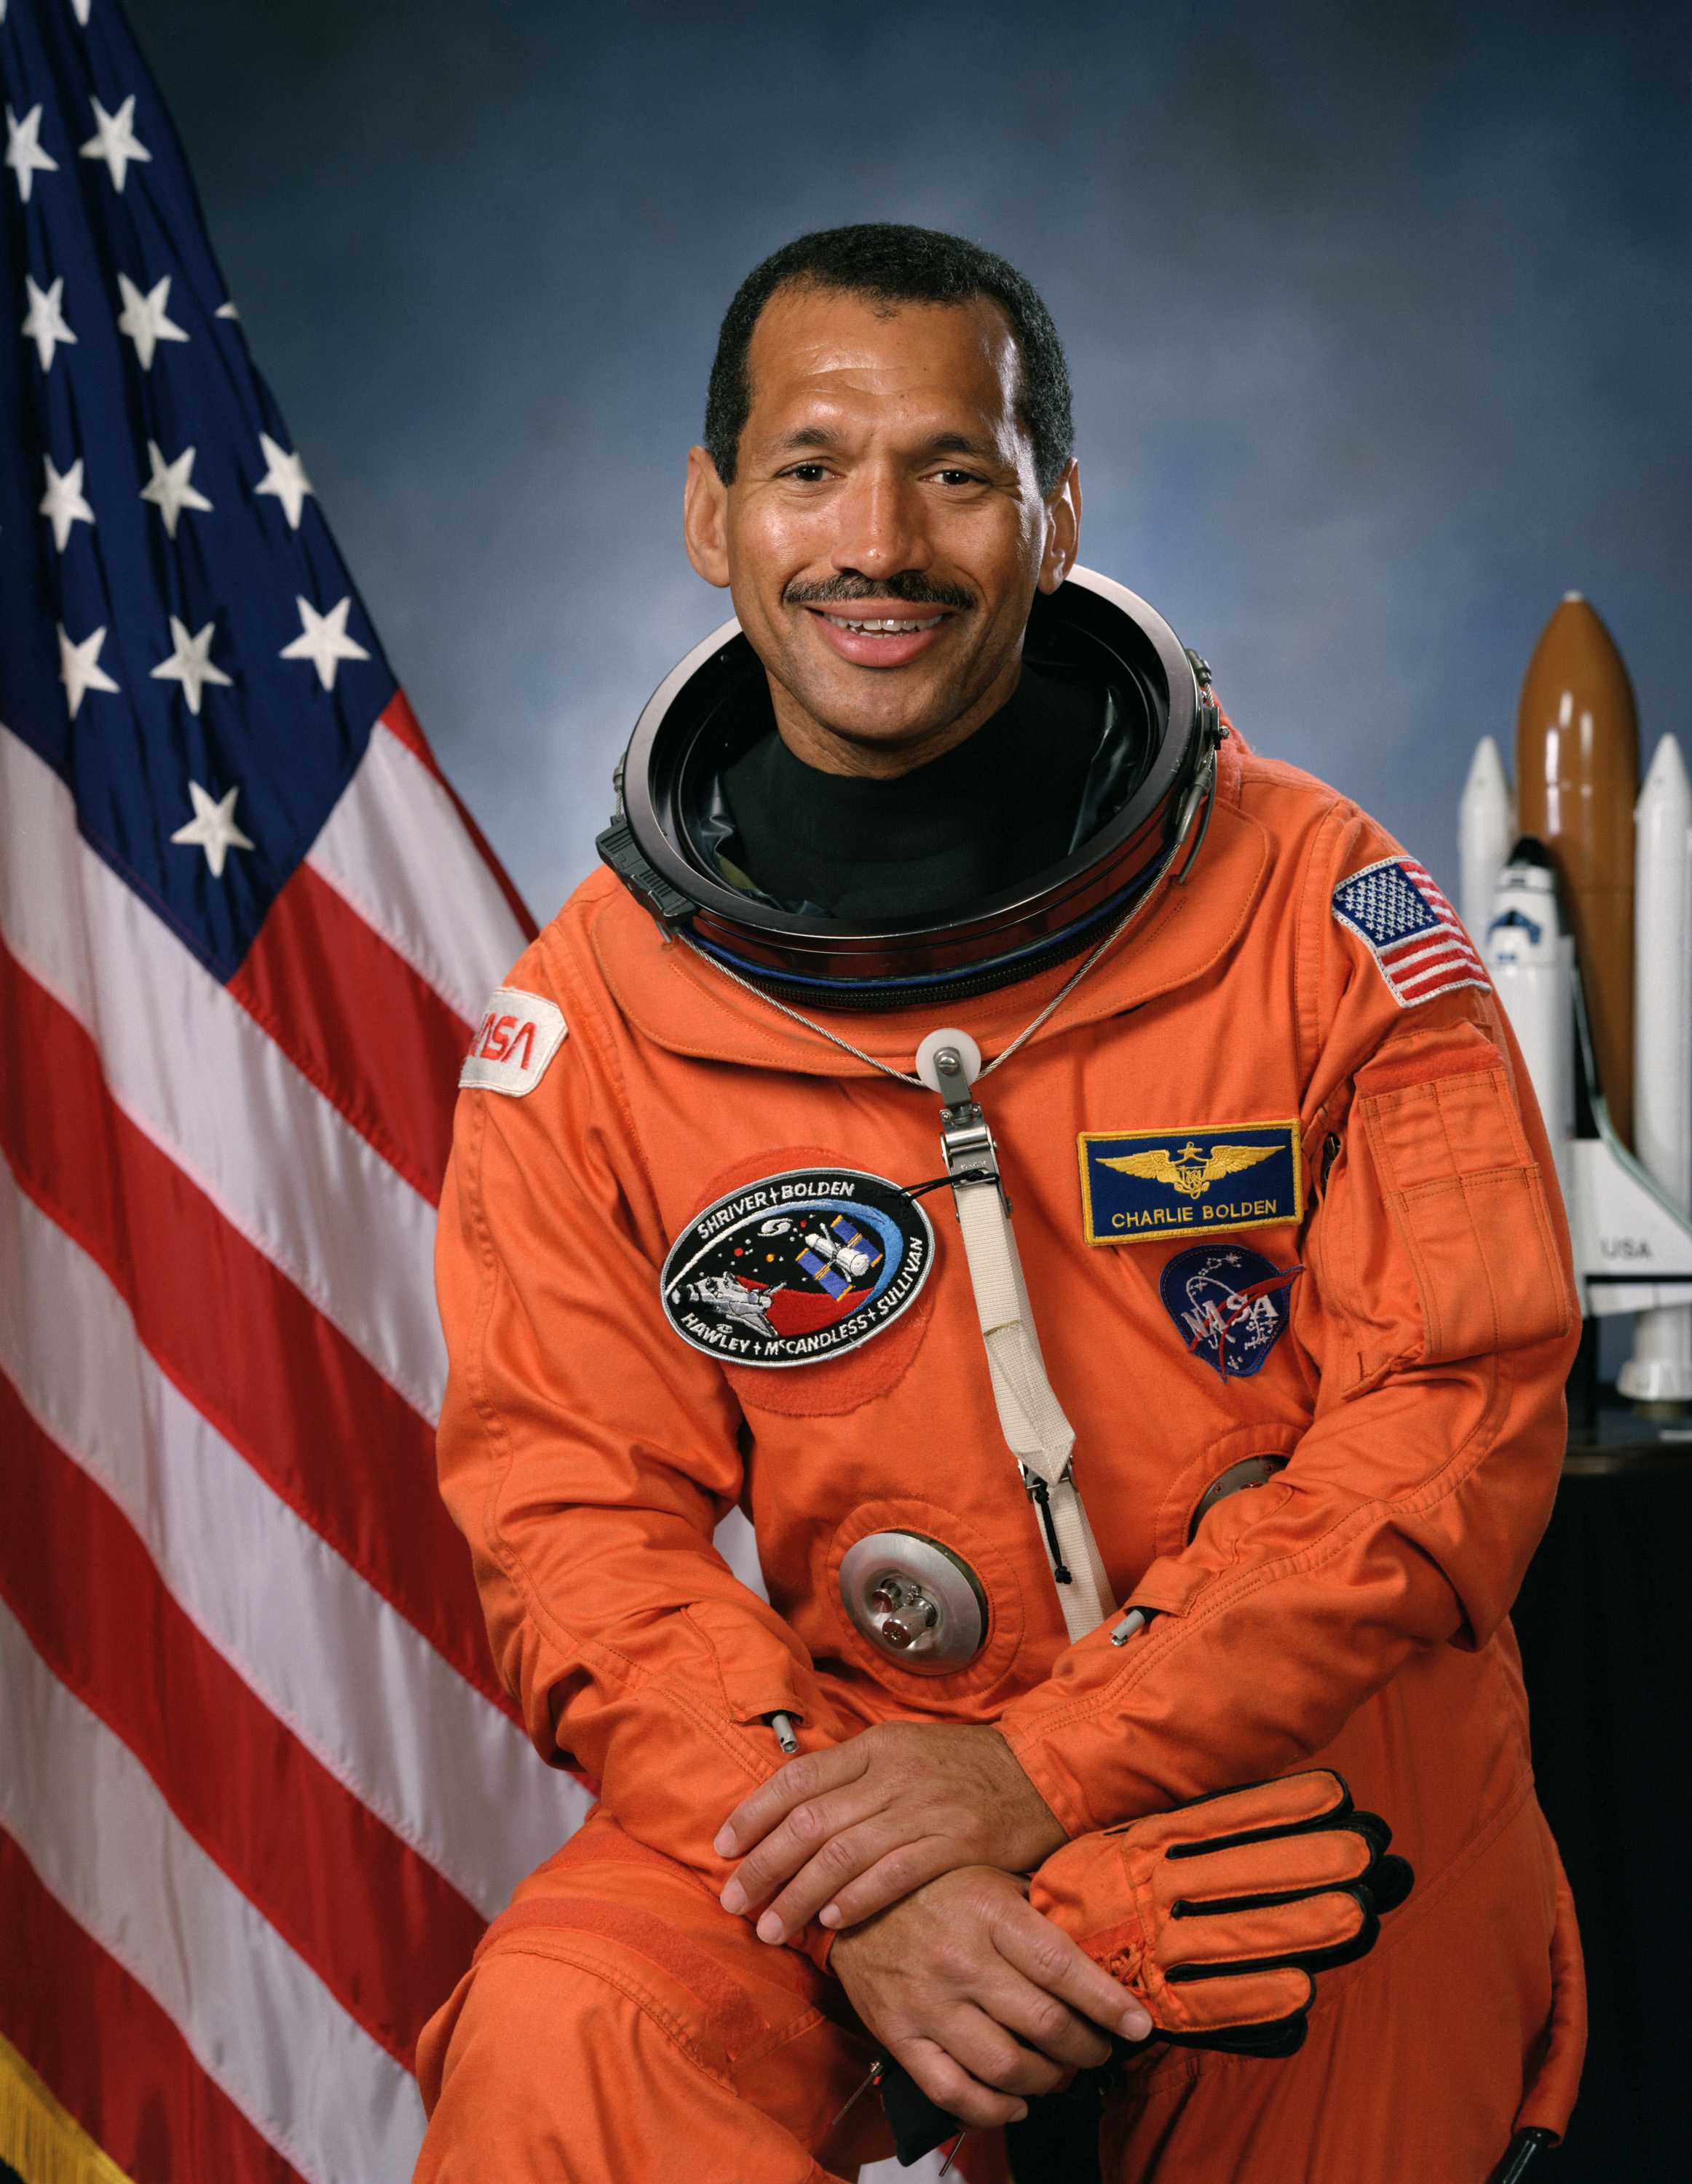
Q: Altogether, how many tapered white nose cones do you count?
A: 2